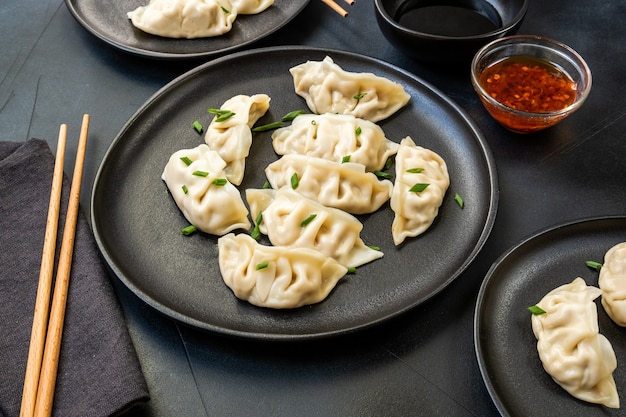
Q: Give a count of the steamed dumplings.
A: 12